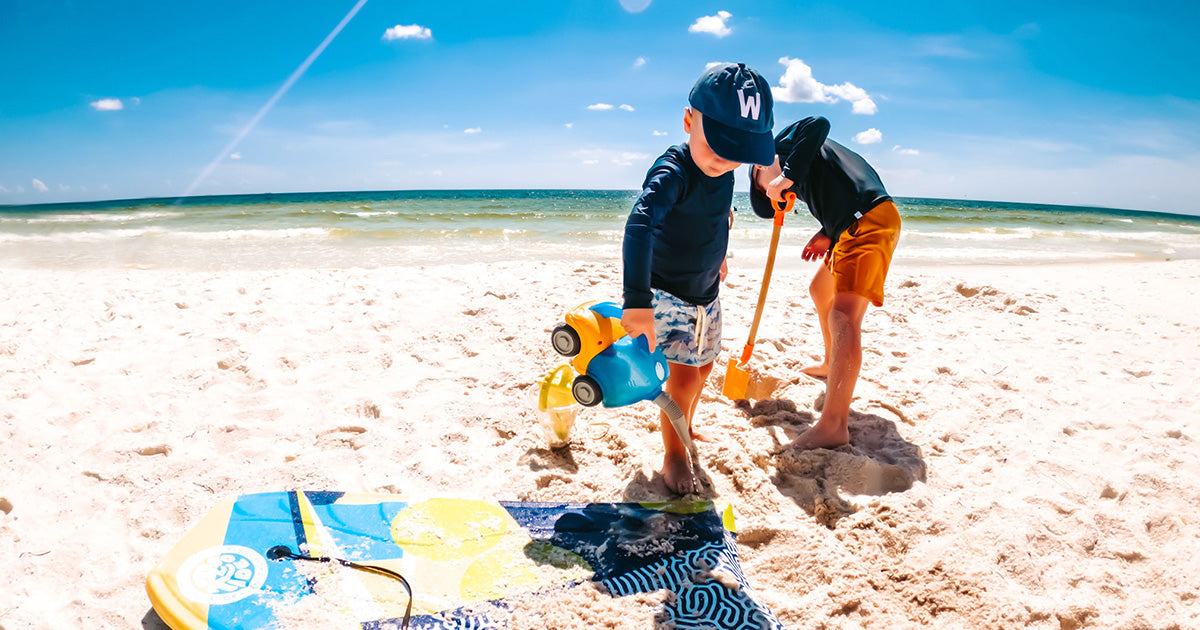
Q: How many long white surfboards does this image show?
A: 0